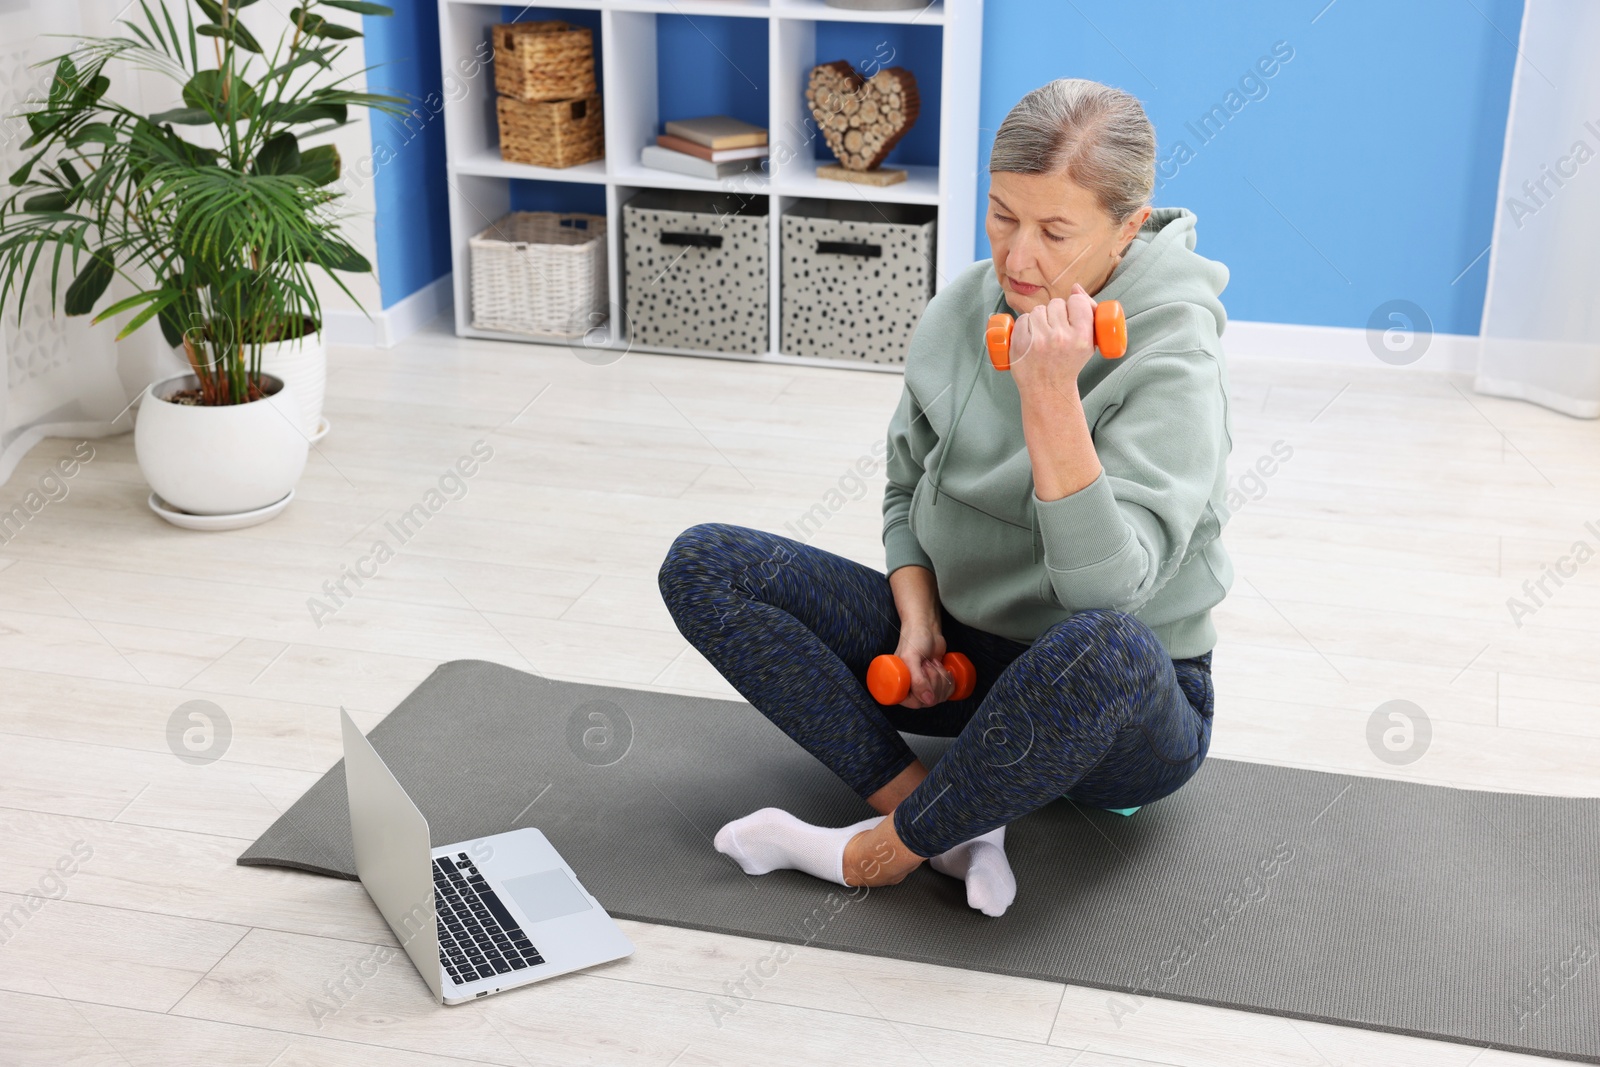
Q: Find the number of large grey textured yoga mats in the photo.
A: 1